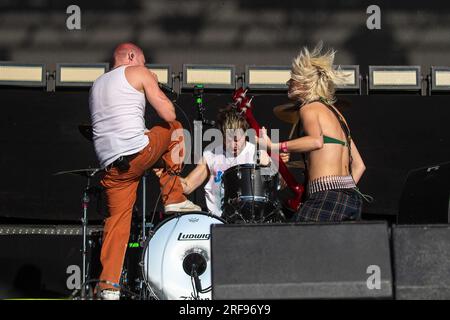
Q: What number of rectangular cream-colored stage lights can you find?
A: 8